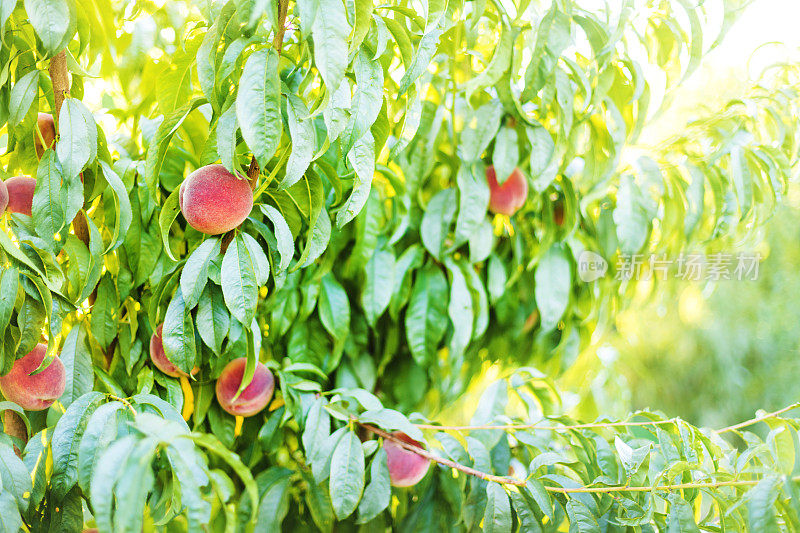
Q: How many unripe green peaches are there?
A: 0